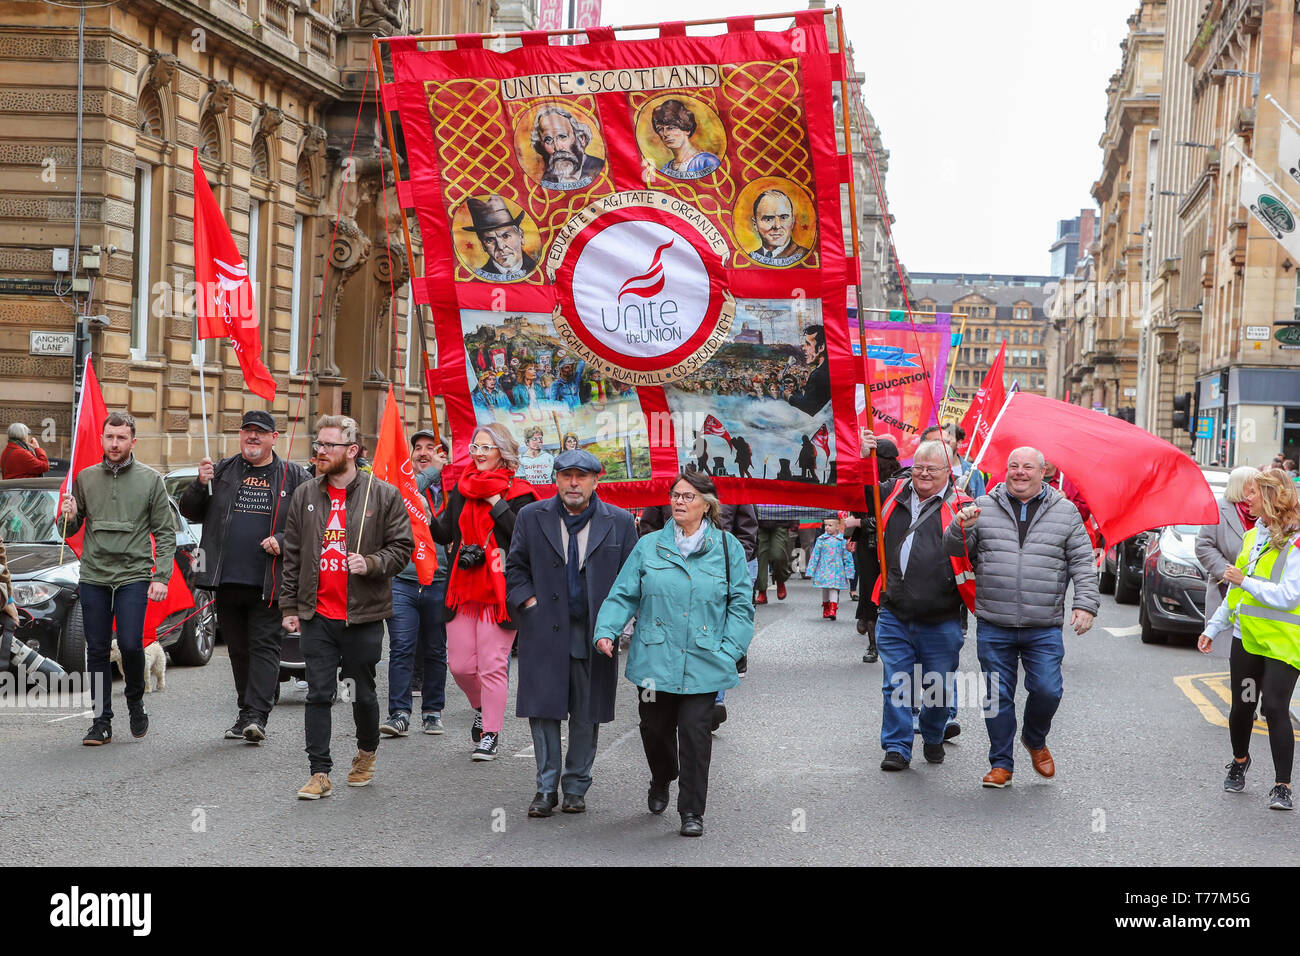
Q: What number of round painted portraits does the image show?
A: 4